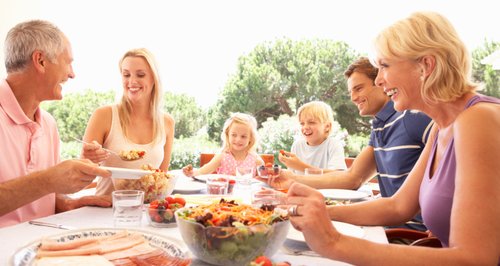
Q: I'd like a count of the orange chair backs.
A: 2